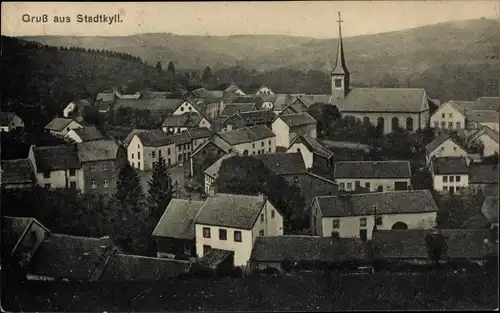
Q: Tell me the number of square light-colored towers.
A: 1